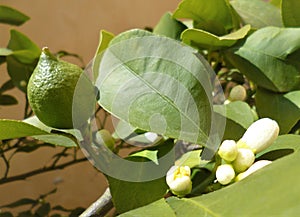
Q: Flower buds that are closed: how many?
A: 5